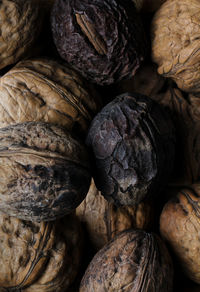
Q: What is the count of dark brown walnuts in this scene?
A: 2